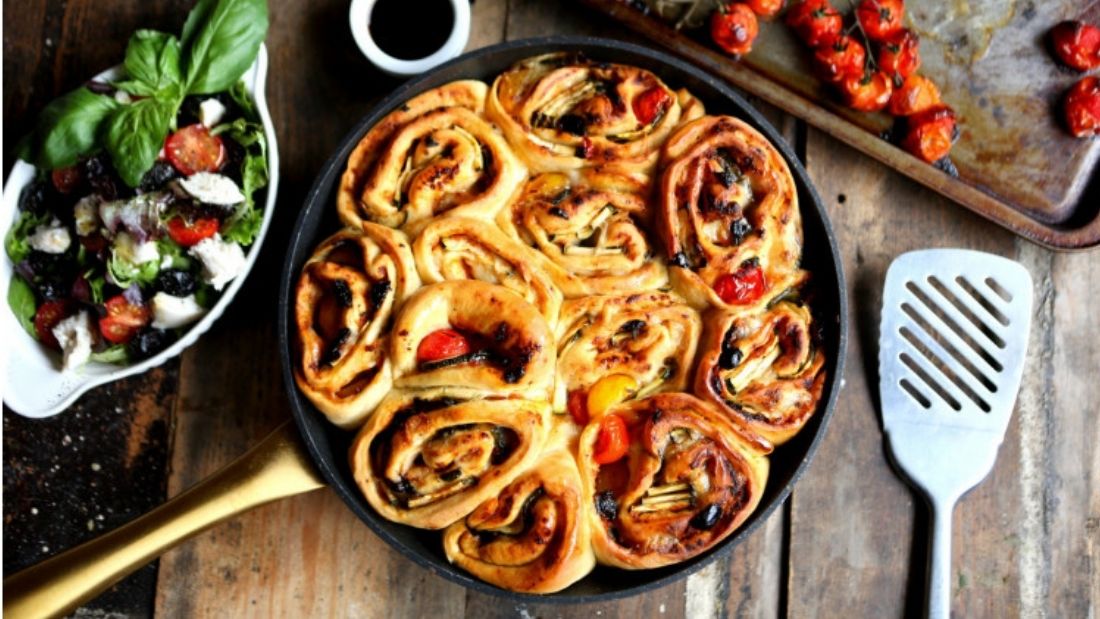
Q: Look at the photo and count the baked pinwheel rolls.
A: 12